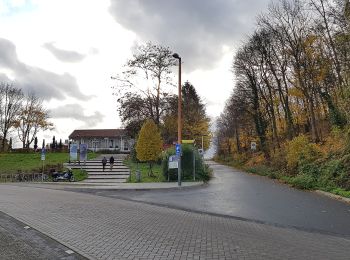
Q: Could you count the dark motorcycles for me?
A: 1